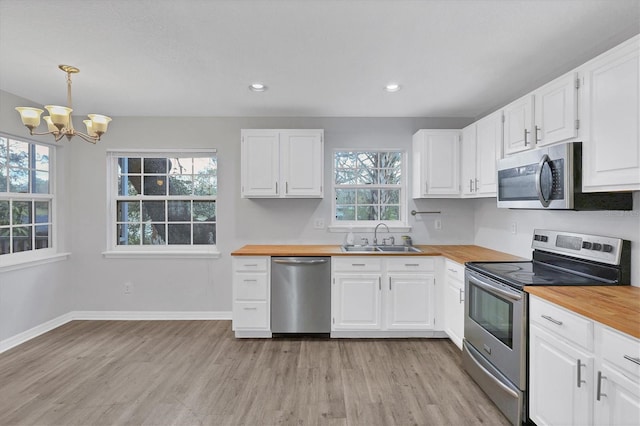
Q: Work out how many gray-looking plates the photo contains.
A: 0